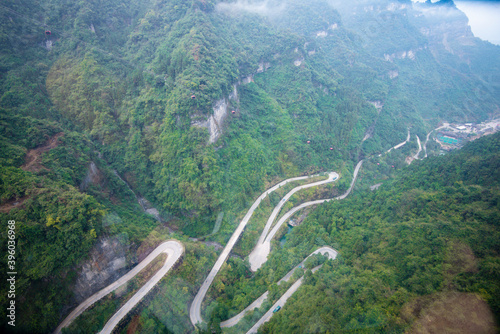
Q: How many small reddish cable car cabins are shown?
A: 7